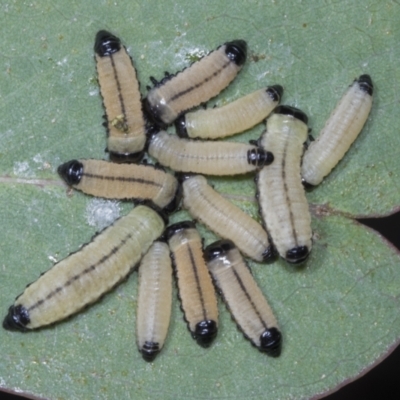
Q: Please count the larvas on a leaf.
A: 12